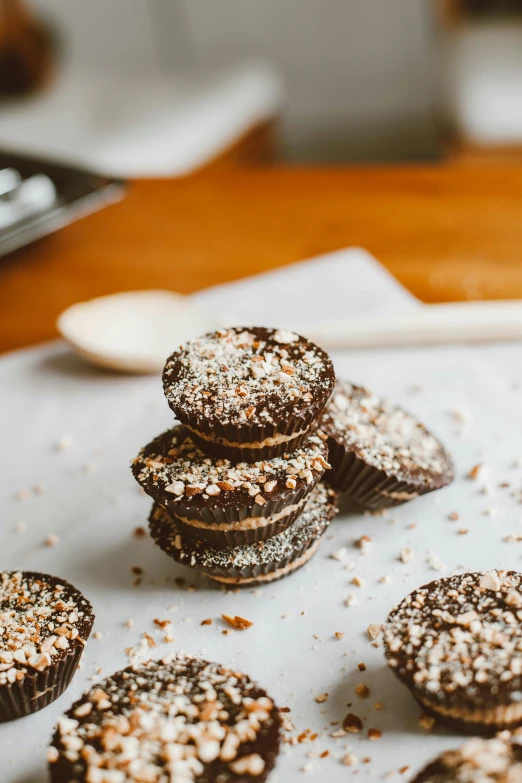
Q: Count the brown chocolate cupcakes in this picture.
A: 8